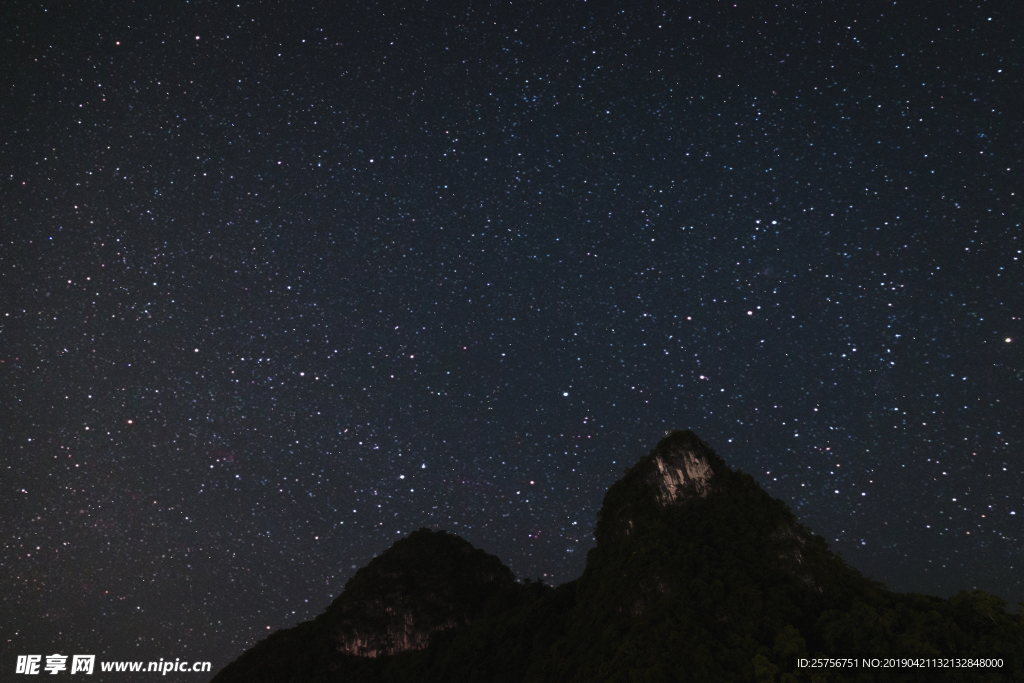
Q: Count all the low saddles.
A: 1